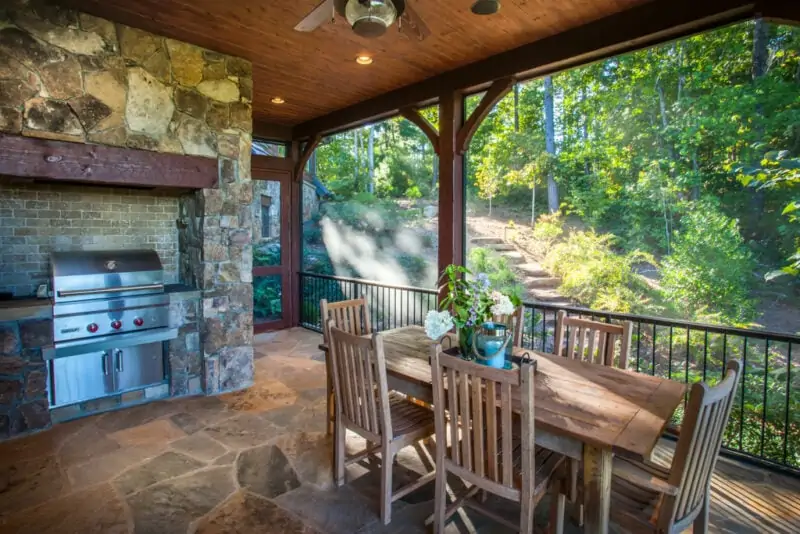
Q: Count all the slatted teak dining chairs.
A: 6